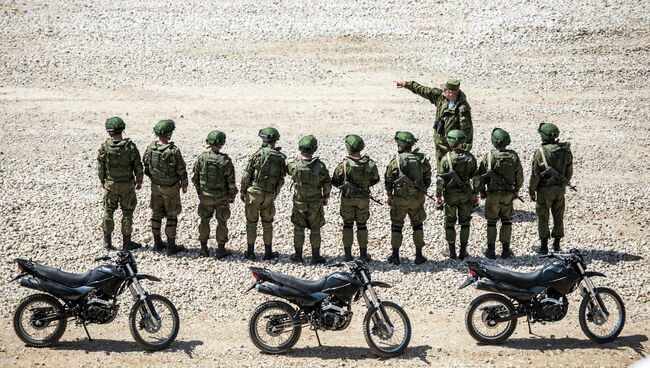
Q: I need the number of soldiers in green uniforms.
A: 11